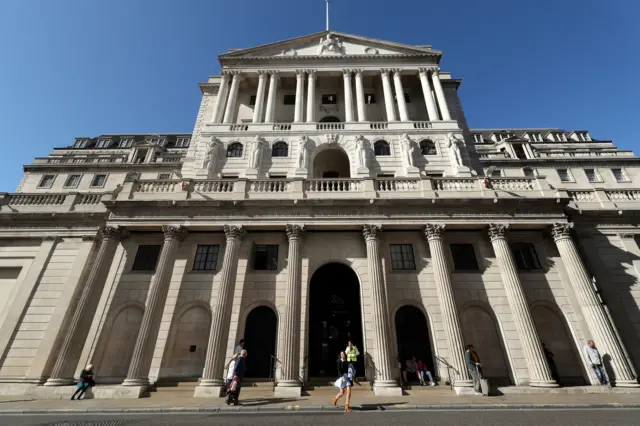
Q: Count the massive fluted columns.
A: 8